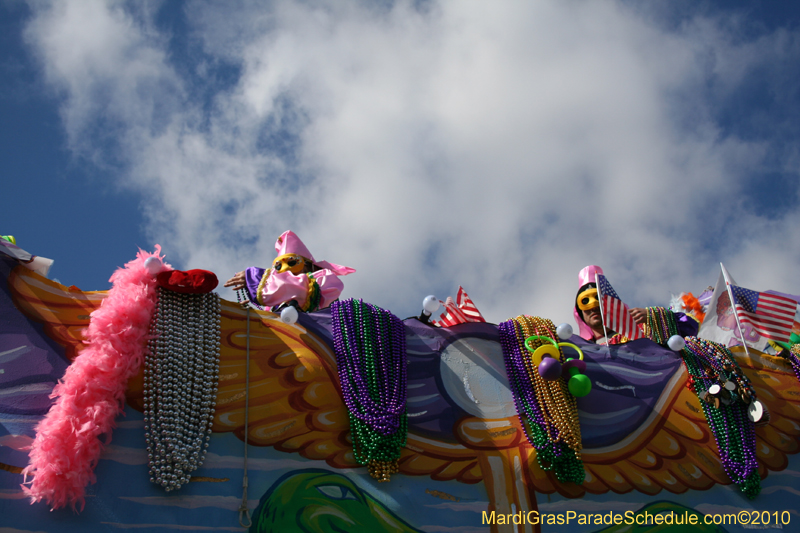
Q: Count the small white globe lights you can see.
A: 5